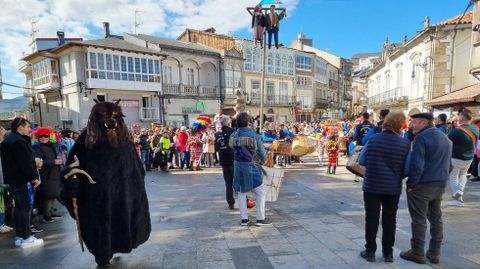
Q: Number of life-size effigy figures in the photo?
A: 2